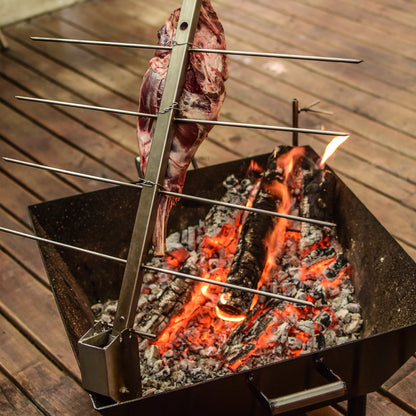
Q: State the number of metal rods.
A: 4